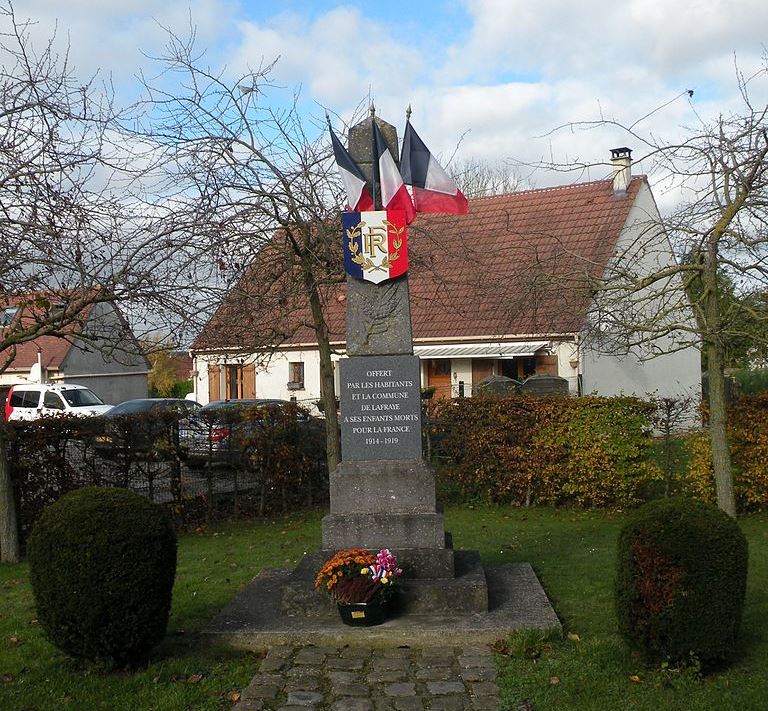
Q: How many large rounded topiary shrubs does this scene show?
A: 2